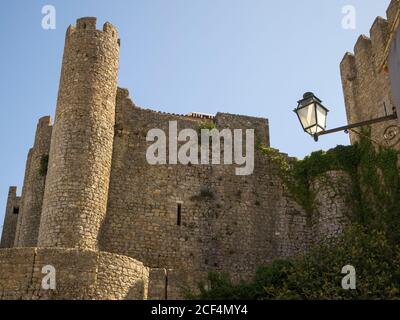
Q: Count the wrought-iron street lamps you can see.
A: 1